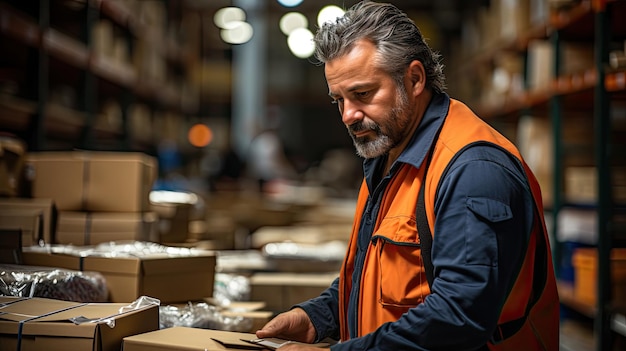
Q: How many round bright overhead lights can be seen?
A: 6